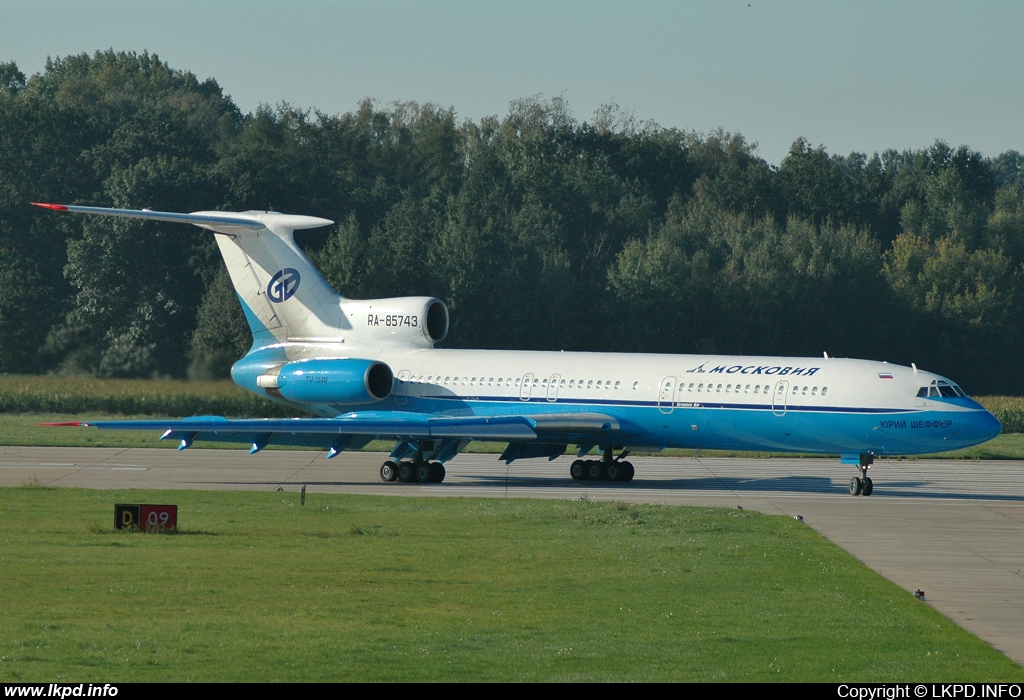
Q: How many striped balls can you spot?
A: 0